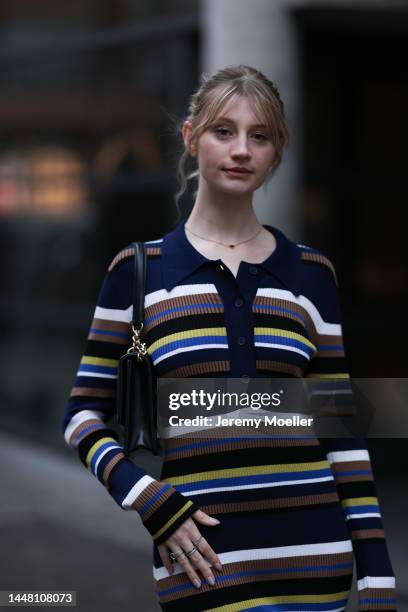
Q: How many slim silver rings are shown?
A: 3